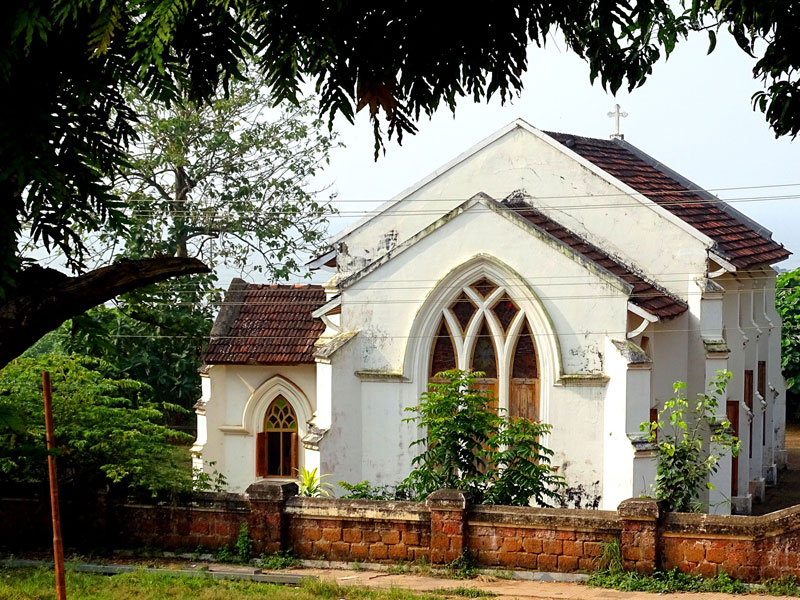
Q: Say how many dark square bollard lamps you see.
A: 0